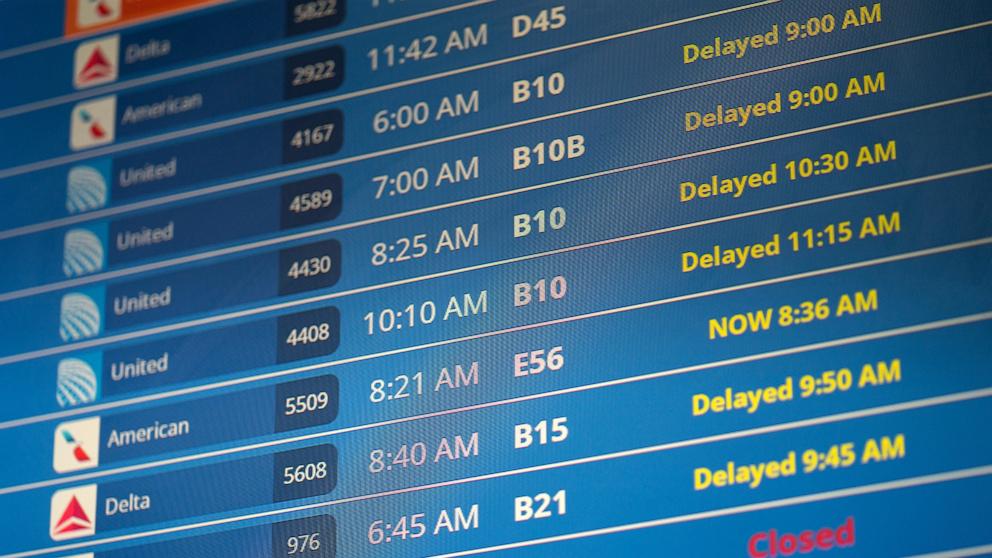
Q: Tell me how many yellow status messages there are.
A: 7